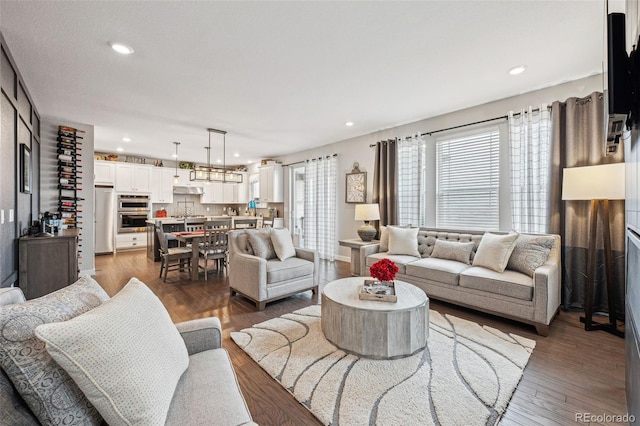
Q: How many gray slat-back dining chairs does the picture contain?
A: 6